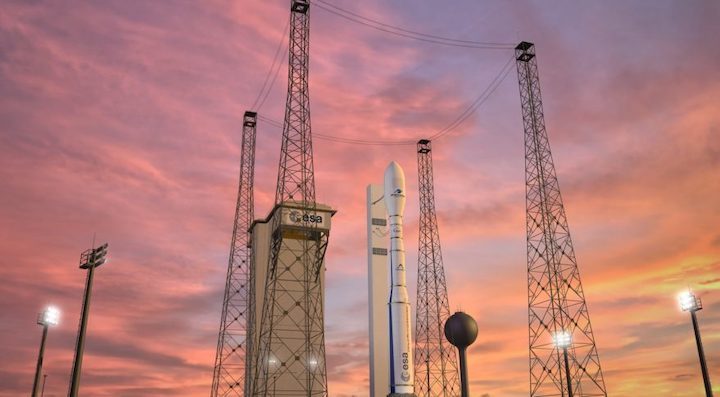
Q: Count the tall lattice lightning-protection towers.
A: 4